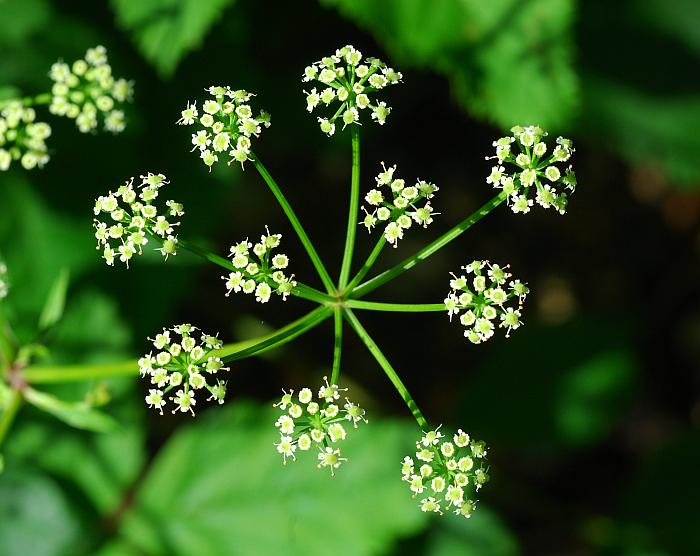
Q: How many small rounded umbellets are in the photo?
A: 12